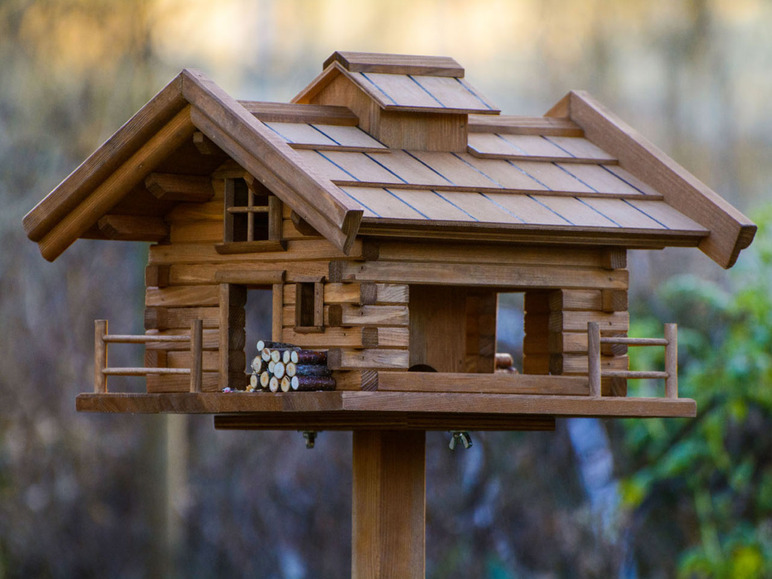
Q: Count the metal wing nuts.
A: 2